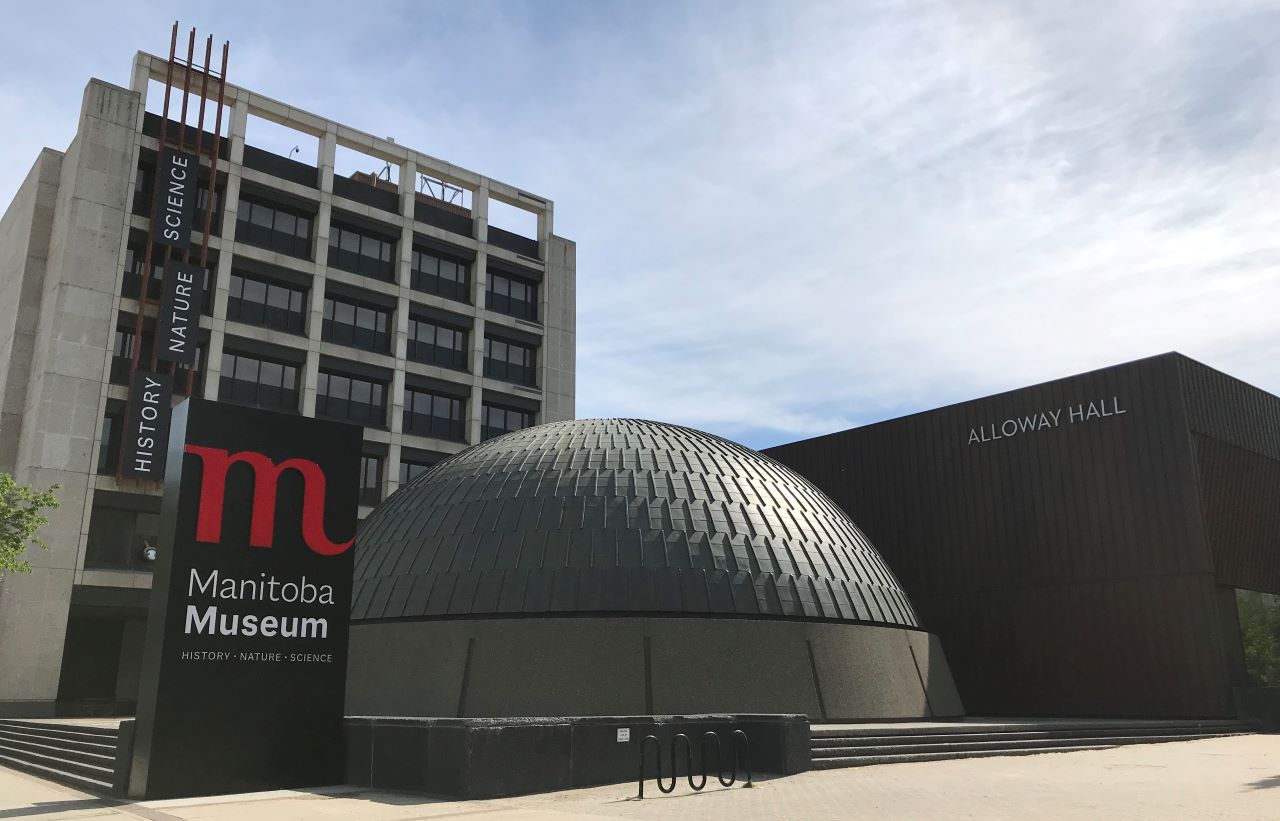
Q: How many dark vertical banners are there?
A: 3